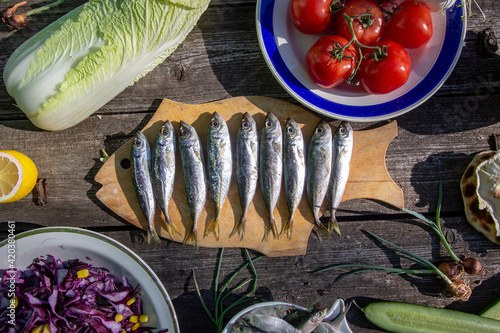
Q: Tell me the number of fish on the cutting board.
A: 9